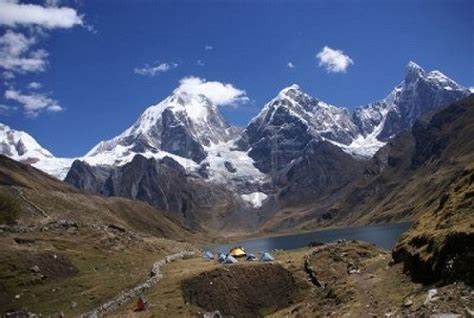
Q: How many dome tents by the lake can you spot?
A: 6